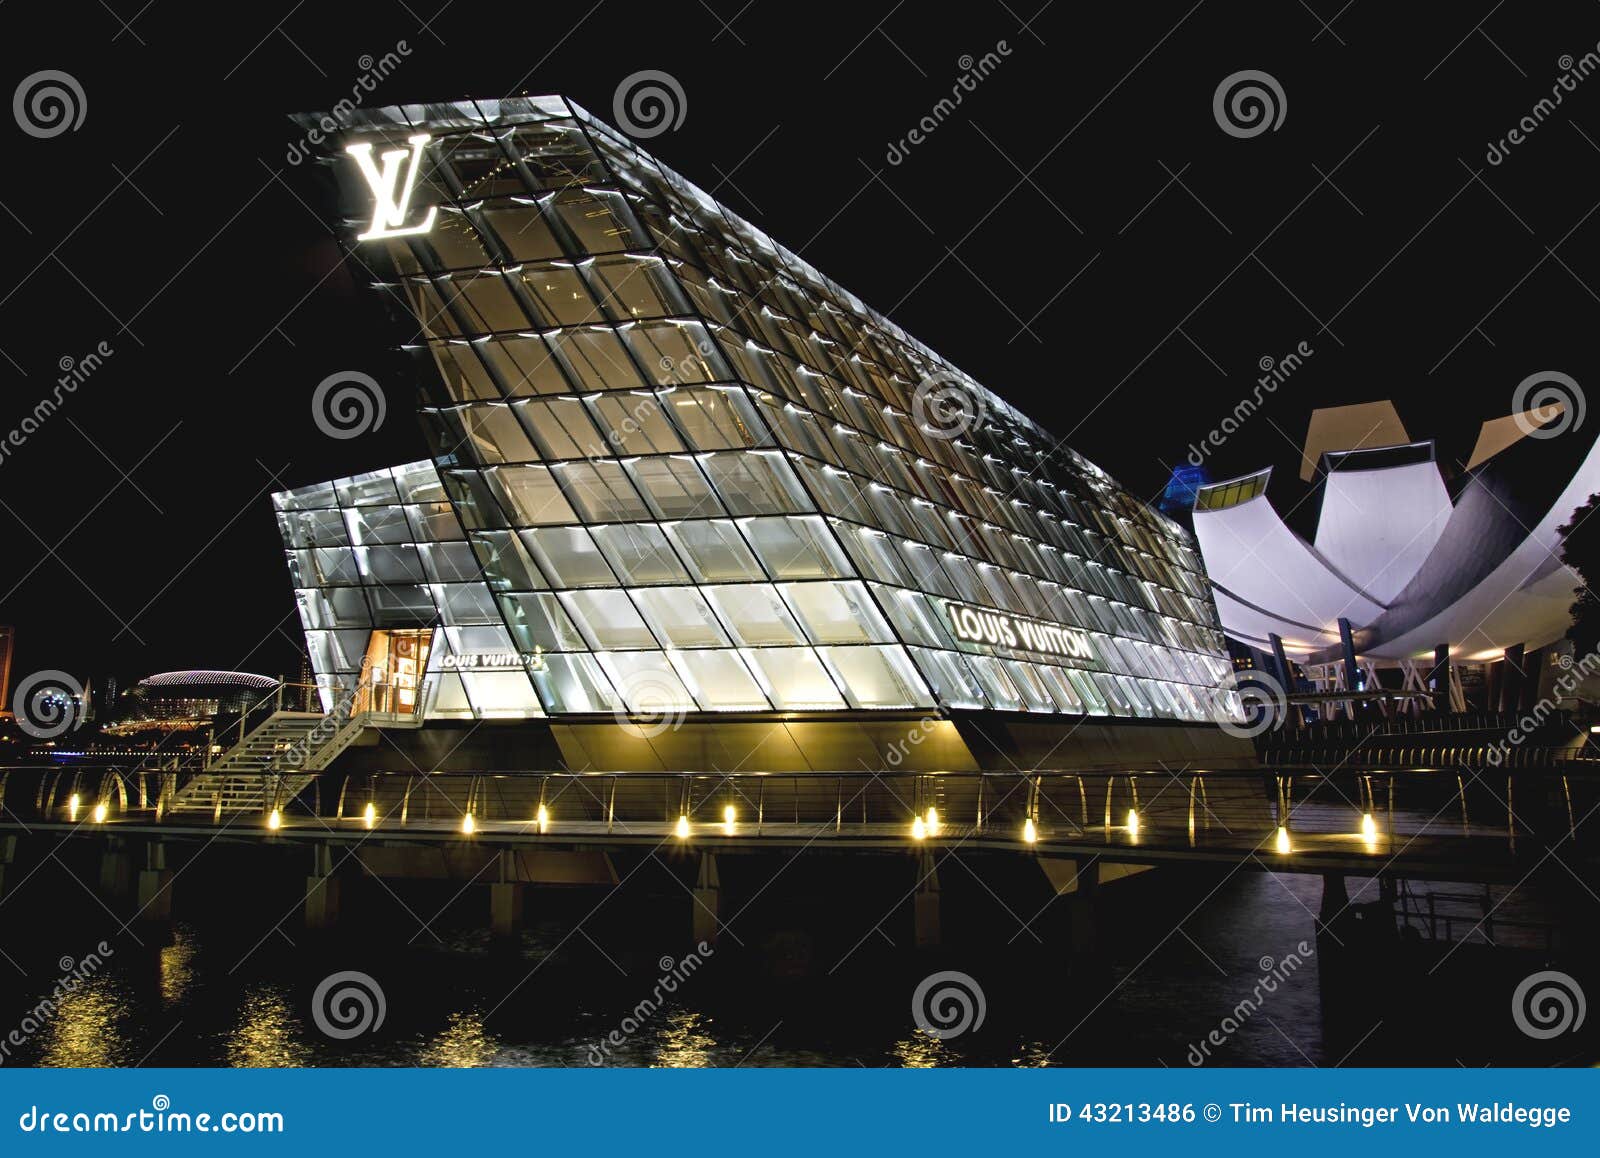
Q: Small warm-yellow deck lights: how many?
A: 14